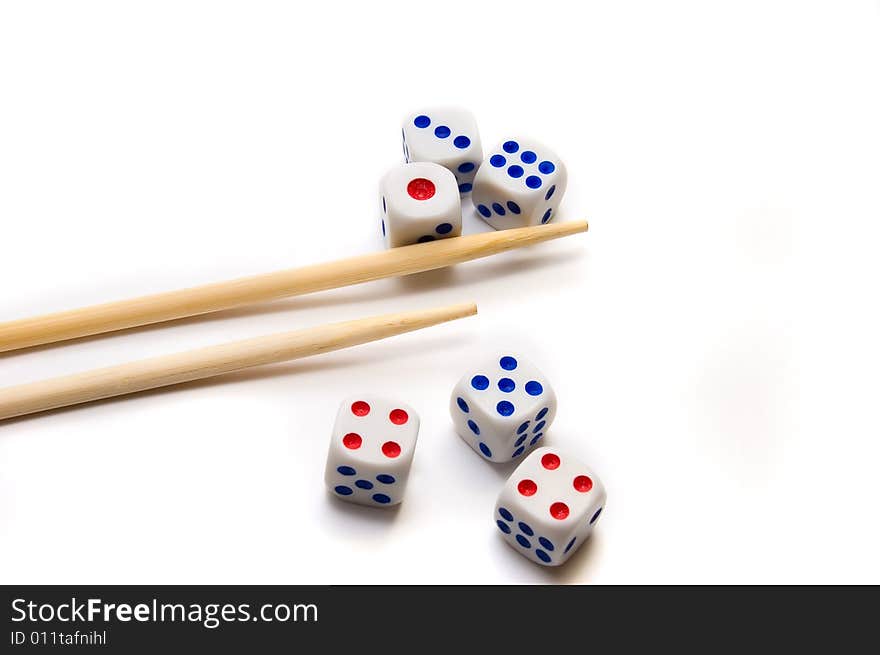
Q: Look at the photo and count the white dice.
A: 6